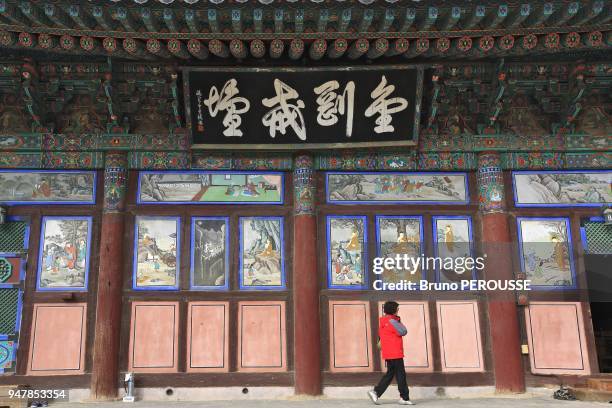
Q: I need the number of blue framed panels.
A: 12